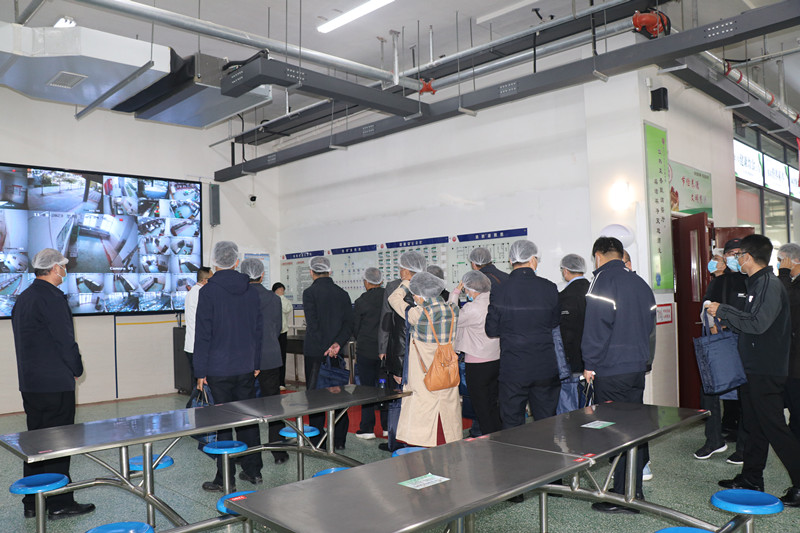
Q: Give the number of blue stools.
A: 10